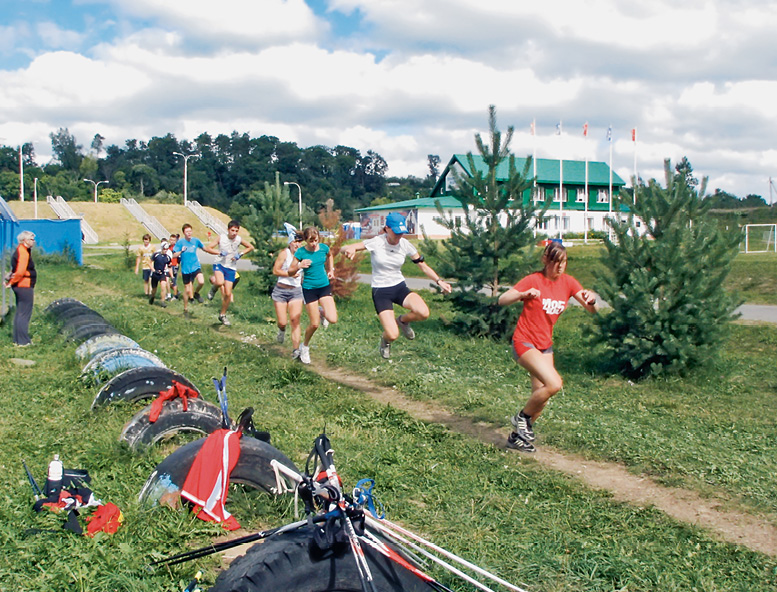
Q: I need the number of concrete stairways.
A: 3